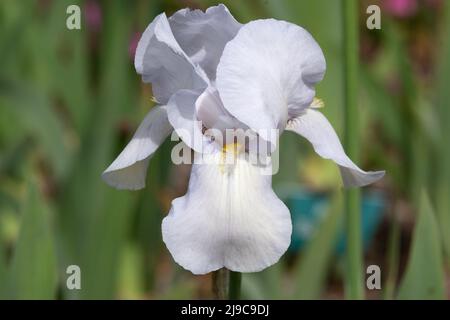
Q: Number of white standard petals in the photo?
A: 3